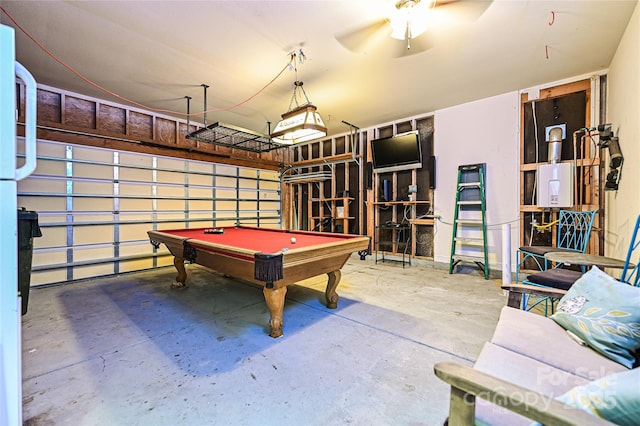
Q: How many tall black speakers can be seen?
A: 2